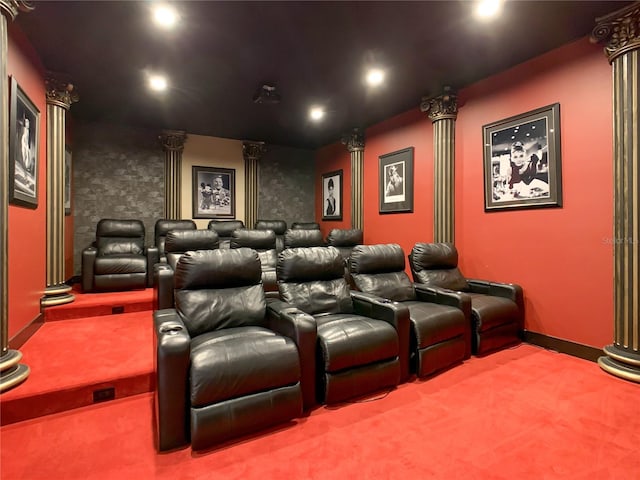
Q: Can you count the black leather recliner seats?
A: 13